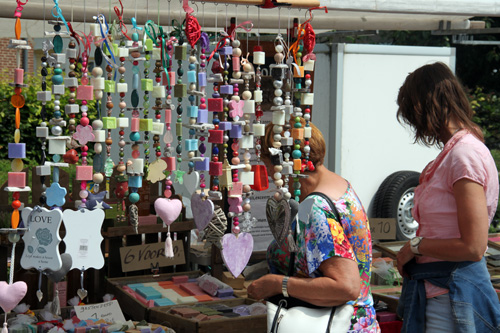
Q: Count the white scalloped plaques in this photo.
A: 2